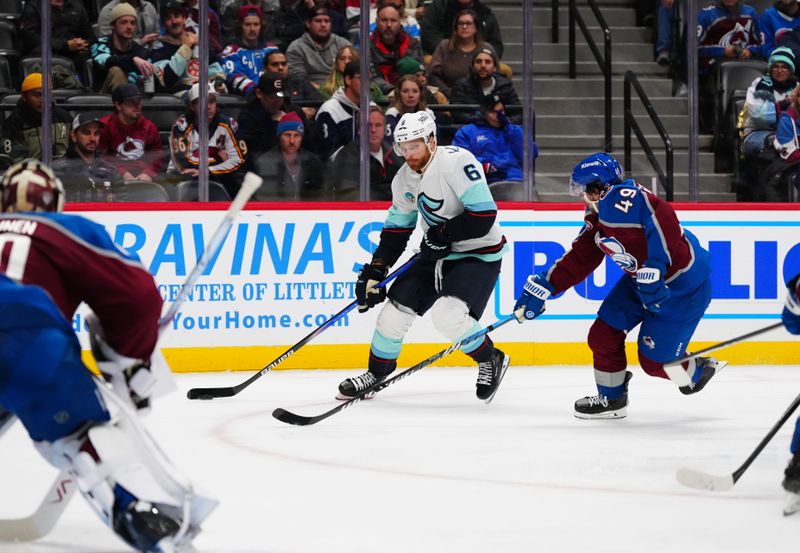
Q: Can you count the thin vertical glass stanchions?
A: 5